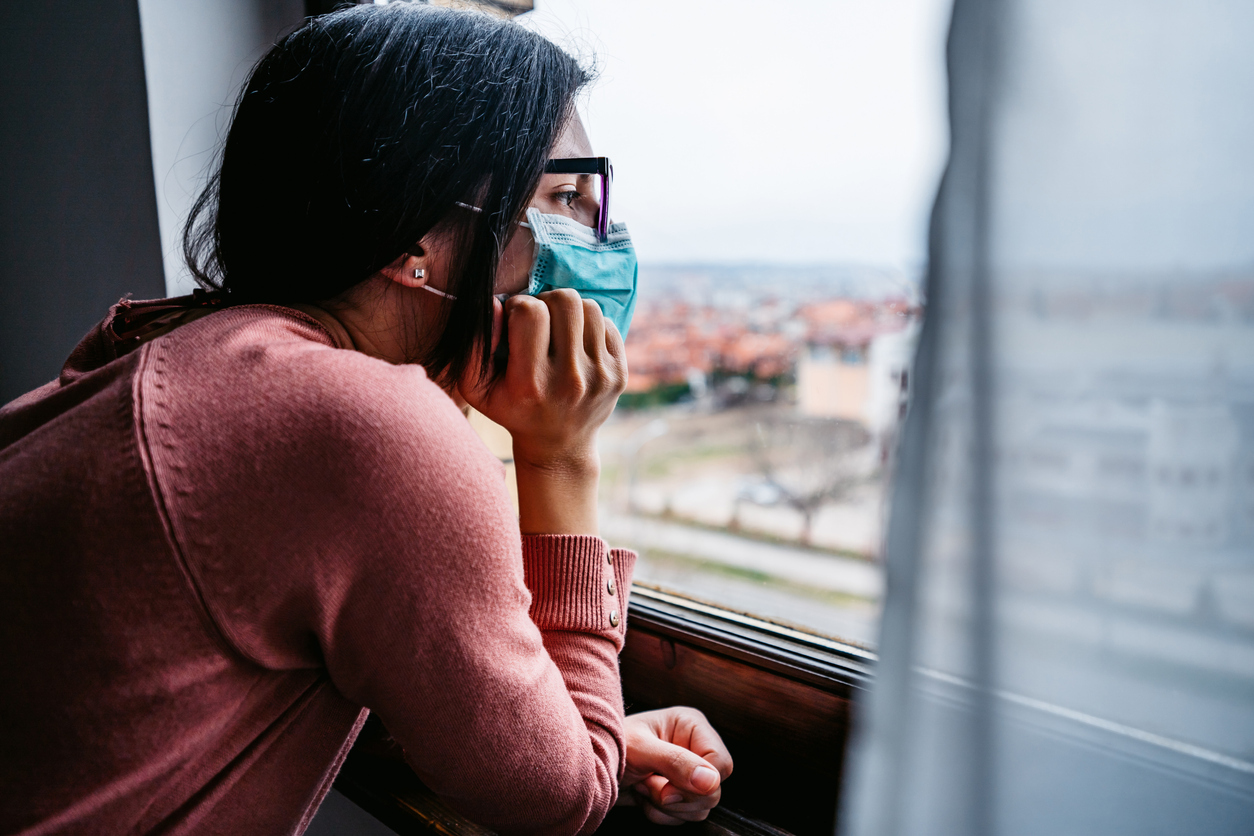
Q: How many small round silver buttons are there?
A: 3